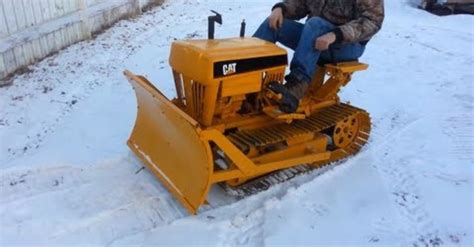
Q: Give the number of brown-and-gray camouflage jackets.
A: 1